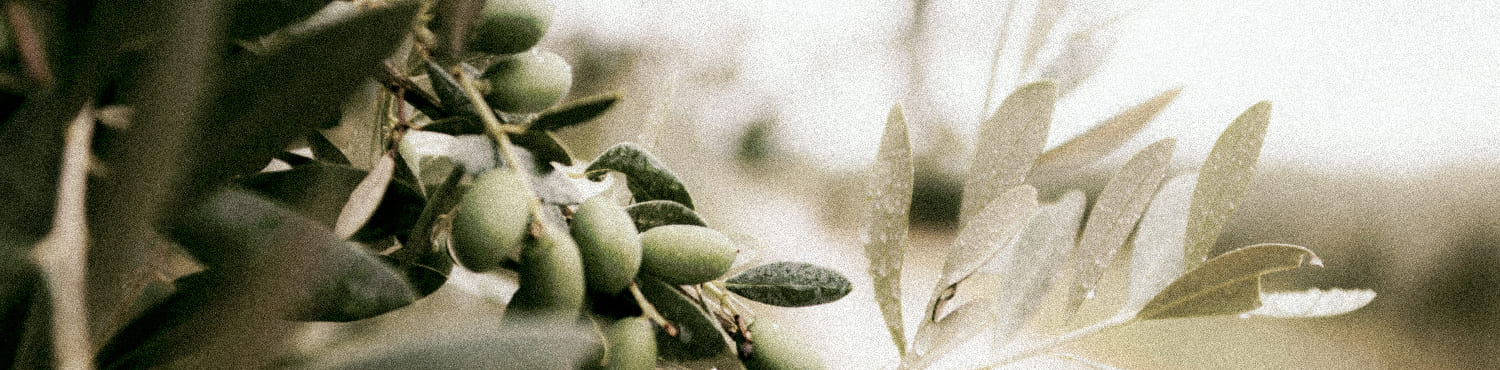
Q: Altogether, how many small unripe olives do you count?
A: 8